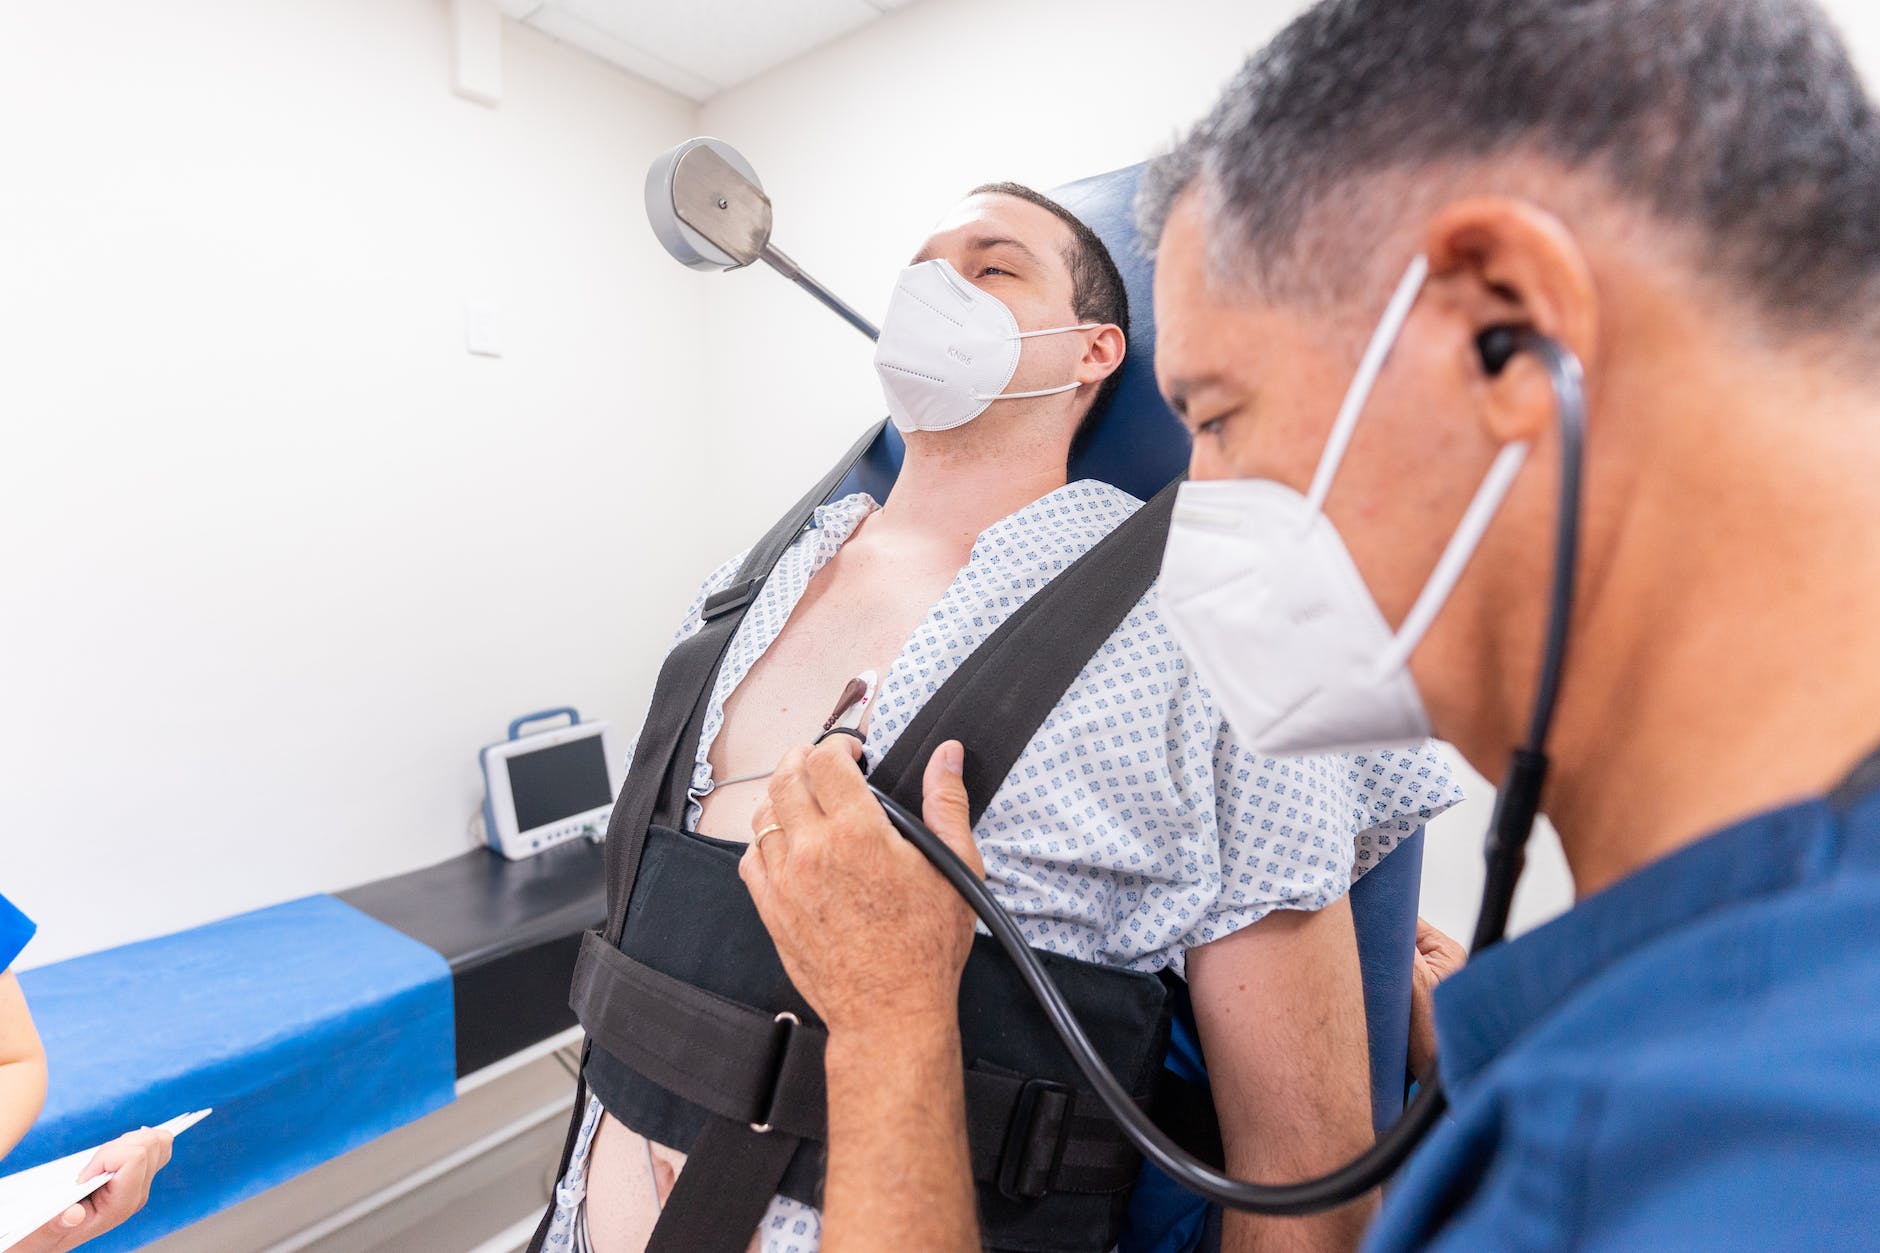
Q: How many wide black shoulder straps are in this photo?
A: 2